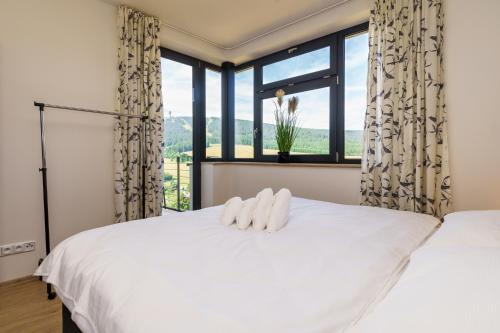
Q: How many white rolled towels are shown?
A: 4